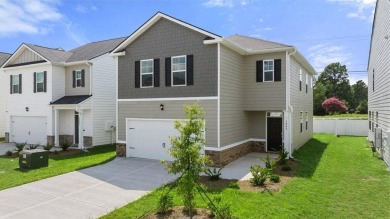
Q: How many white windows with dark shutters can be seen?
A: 6